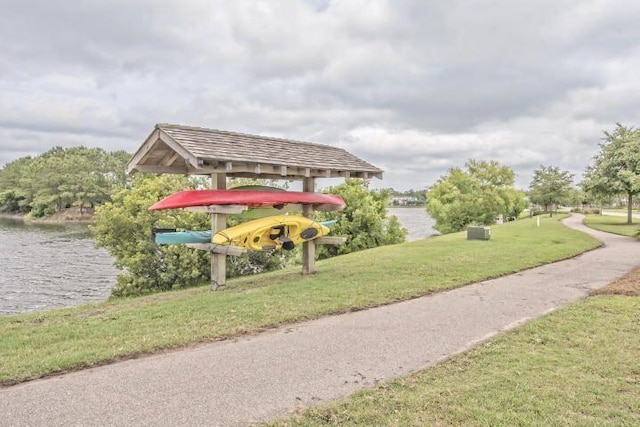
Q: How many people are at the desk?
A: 0